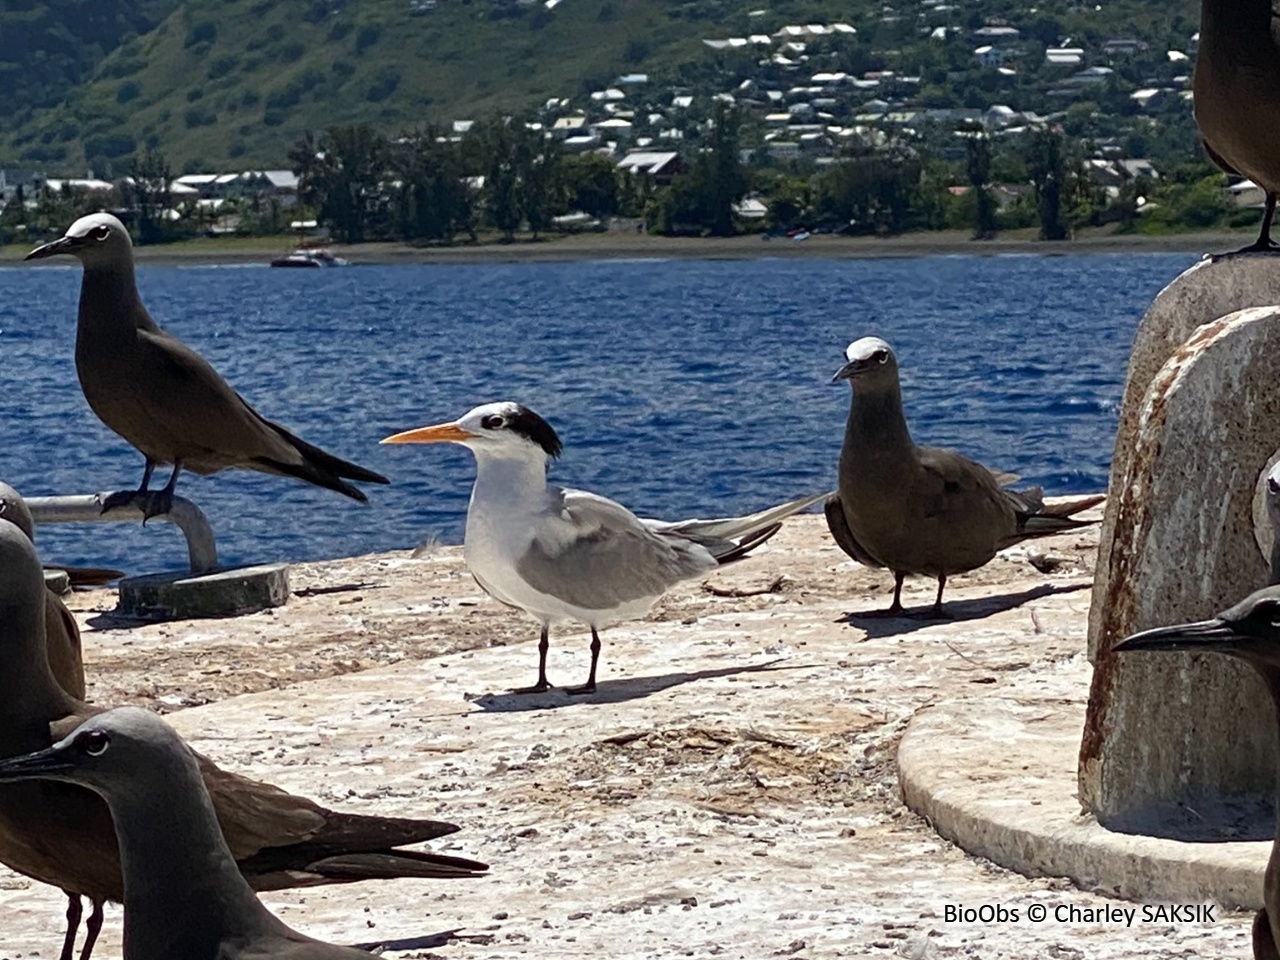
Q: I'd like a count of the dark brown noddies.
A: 8